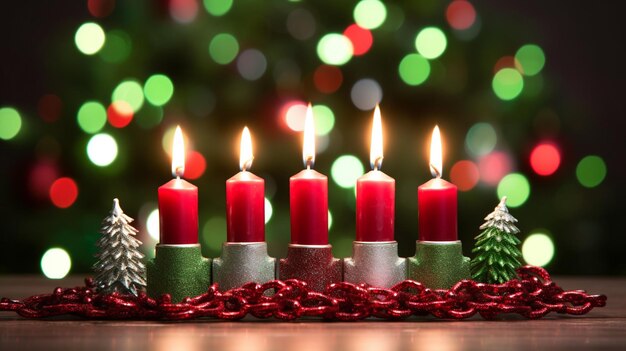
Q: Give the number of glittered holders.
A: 5